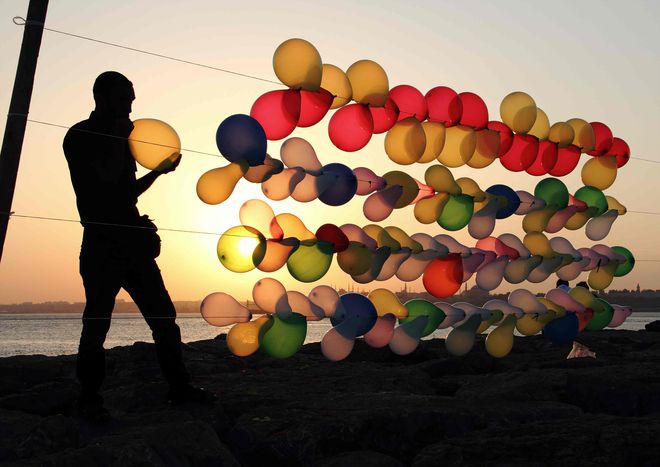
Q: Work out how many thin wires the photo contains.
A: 4